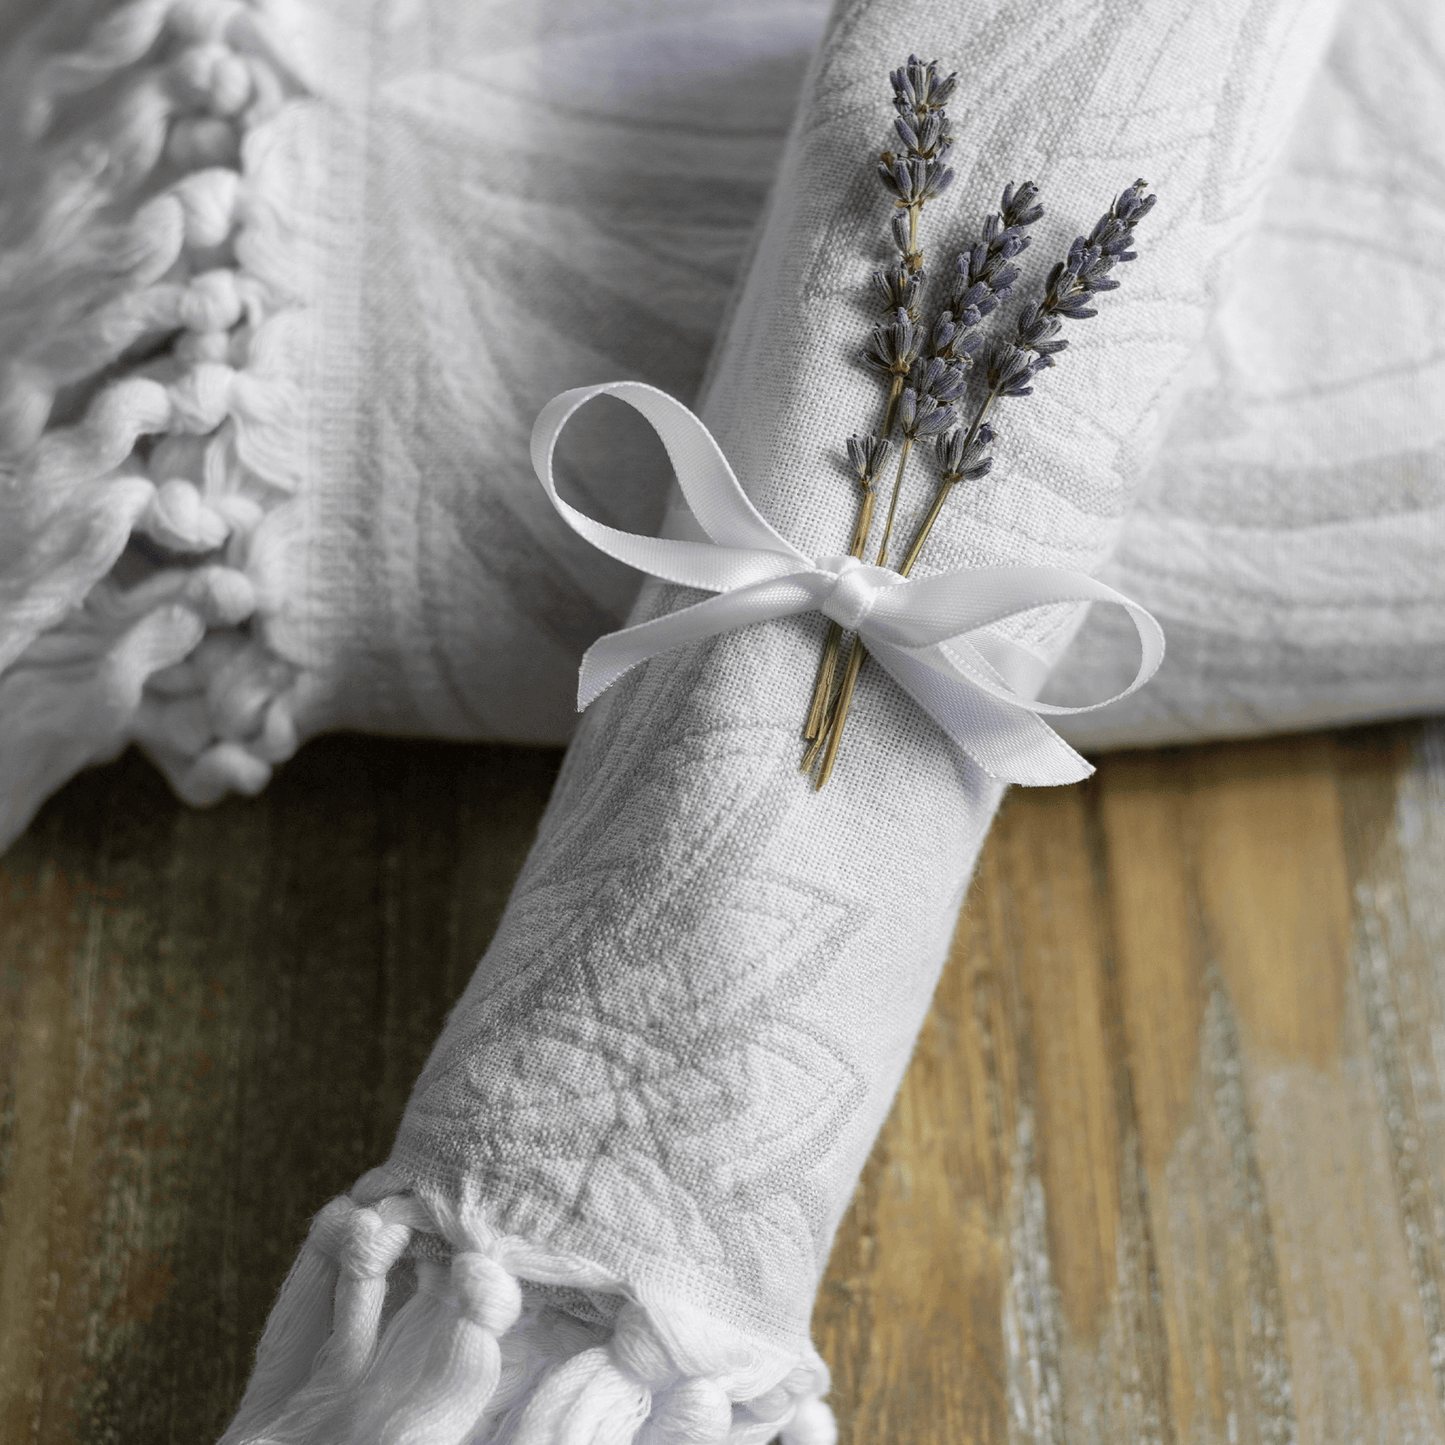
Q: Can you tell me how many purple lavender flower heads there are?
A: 3